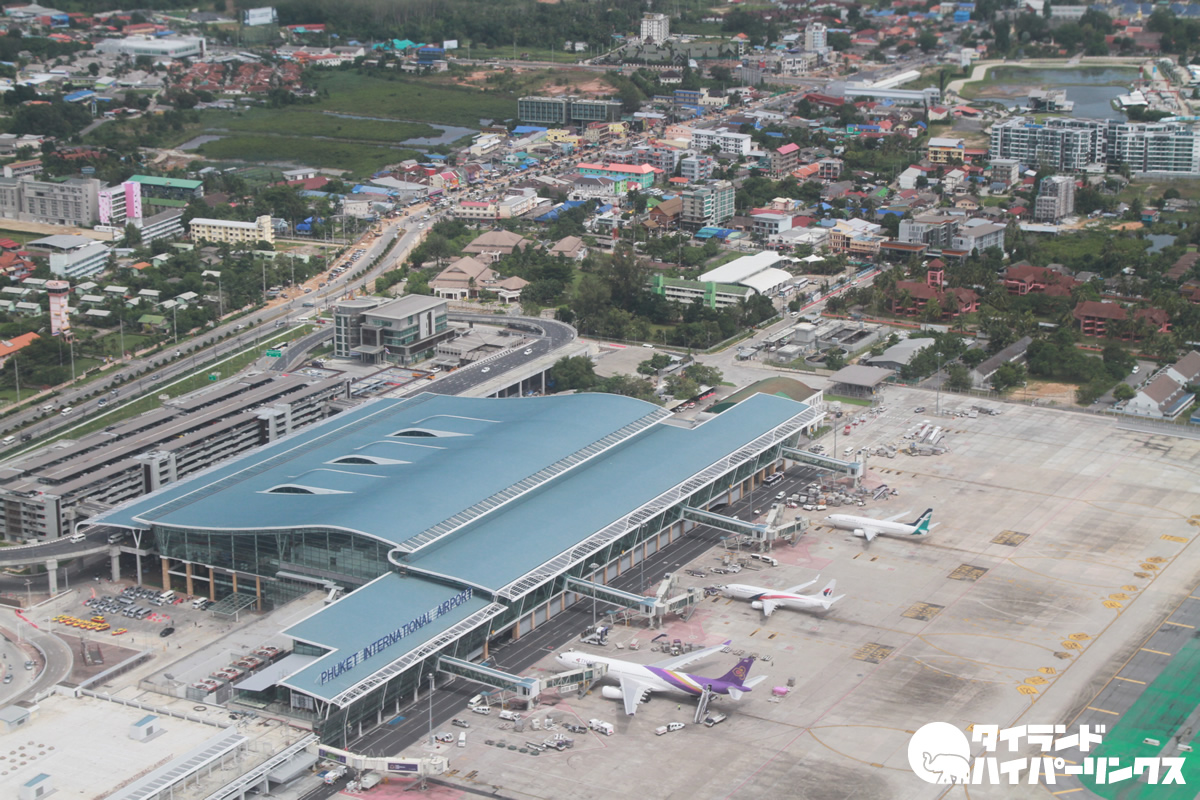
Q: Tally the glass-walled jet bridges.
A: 4